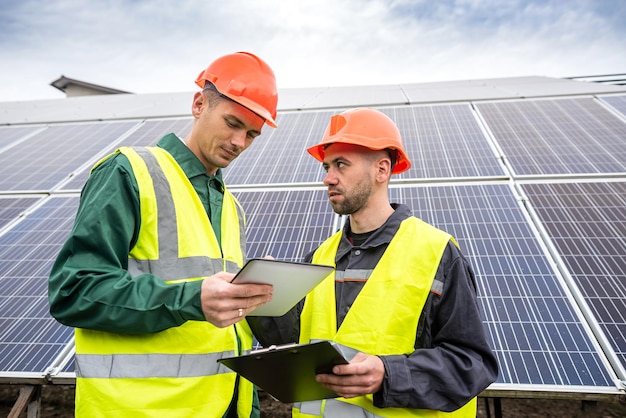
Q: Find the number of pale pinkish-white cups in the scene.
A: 0